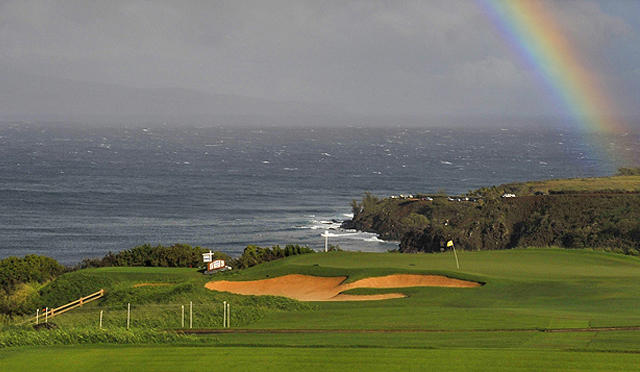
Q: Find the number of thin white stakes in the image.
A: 8